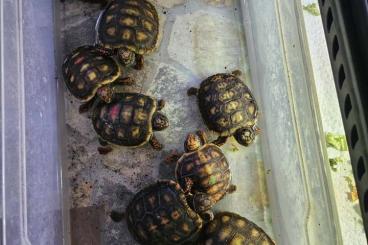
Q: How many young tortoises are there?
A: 7